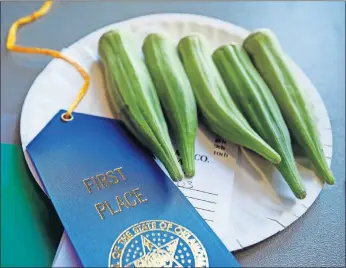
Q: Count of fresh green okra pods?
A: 5